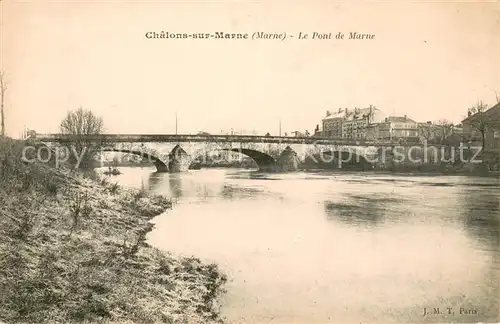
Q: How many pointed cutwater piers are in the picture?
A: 2